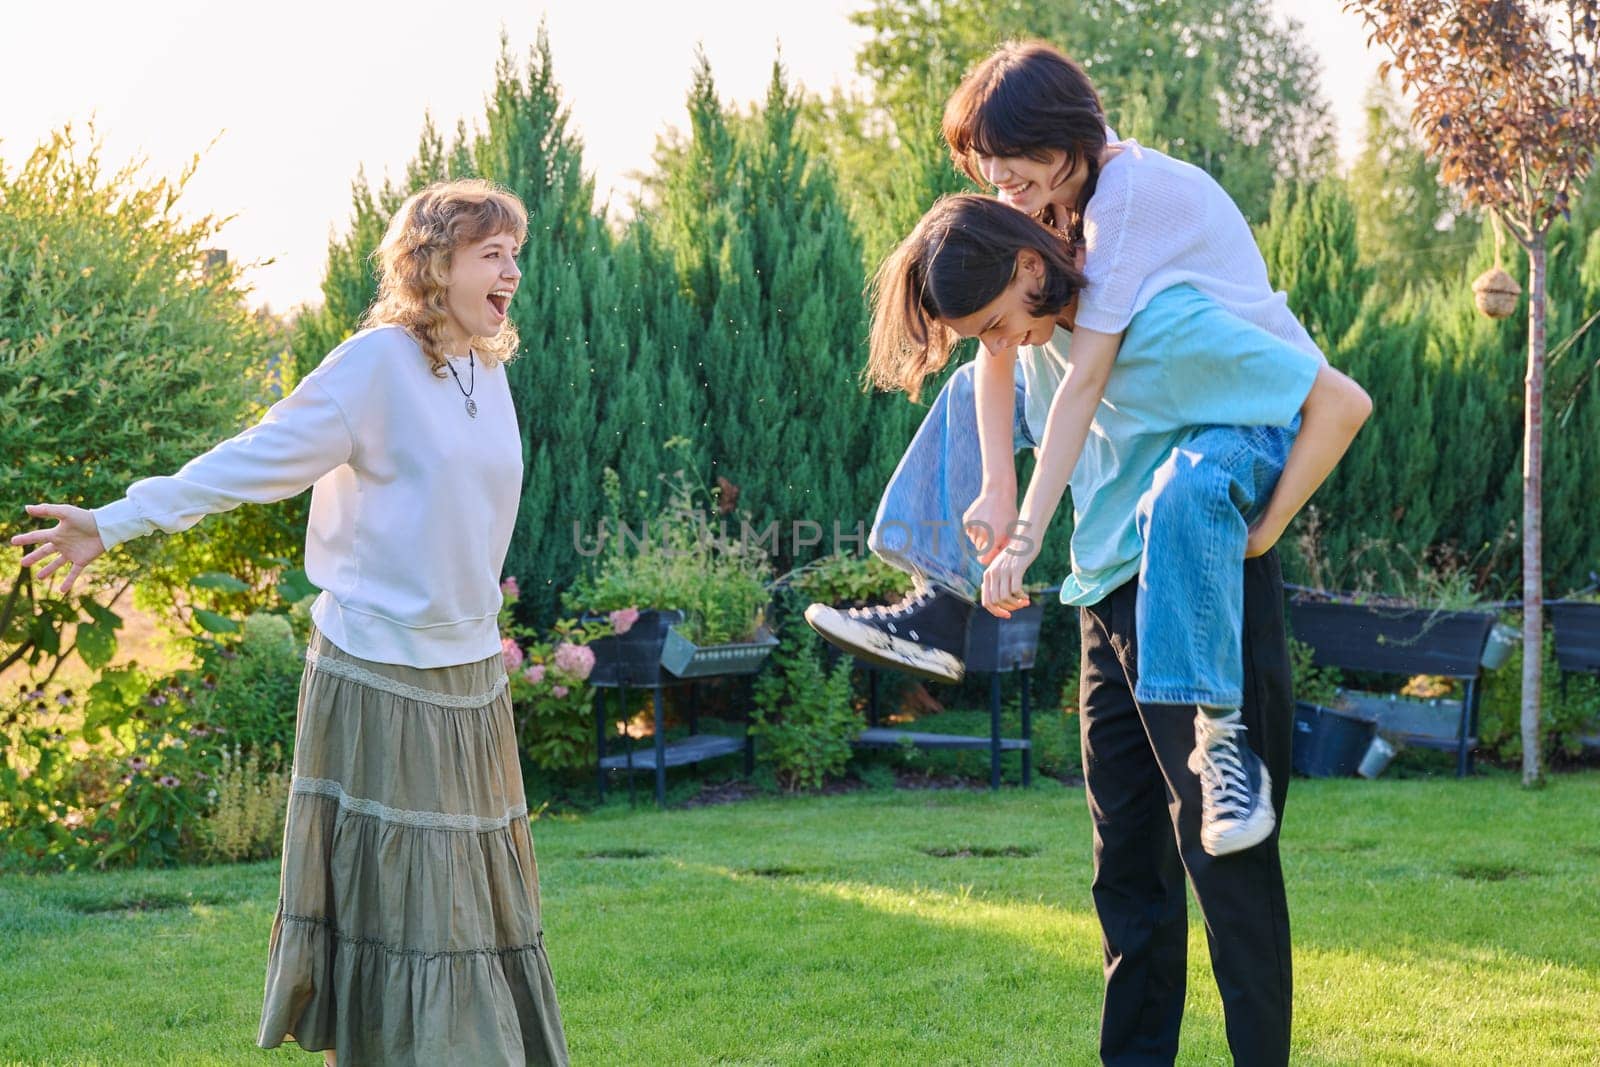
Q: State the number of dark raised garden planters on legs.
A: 4